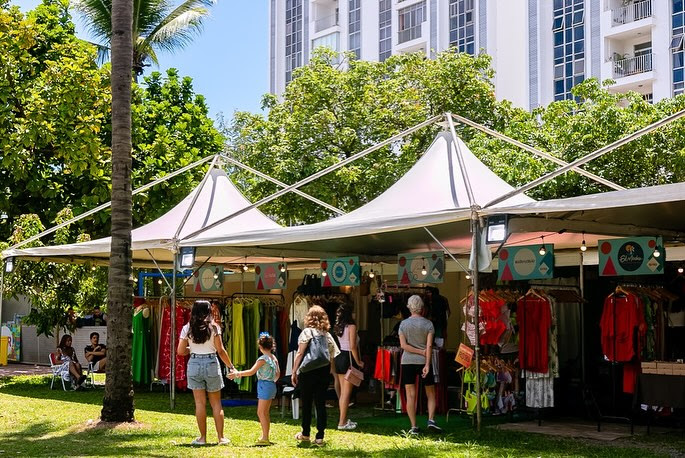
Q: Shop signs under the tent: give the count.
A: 6